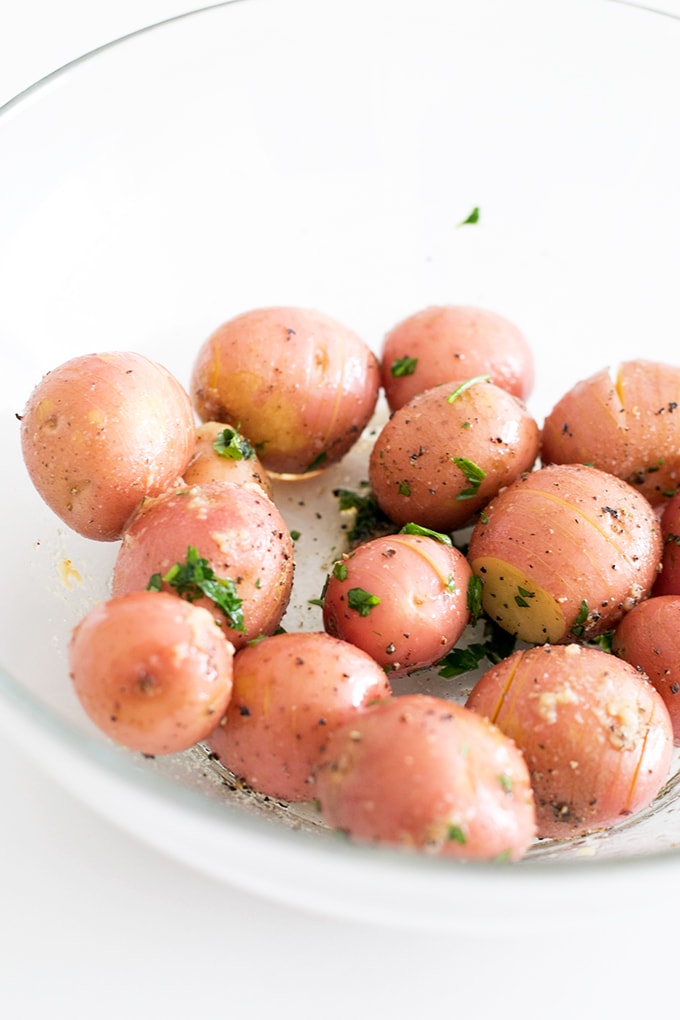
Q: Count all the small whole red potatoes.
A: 15